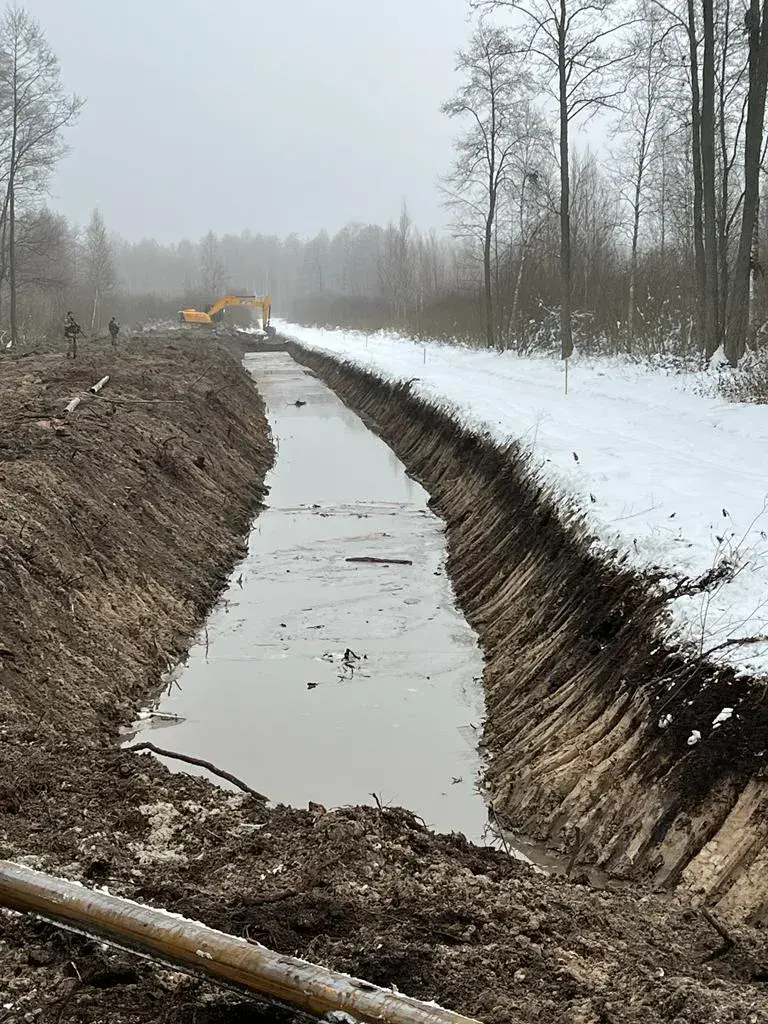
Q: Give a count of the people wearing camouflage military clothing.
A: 2